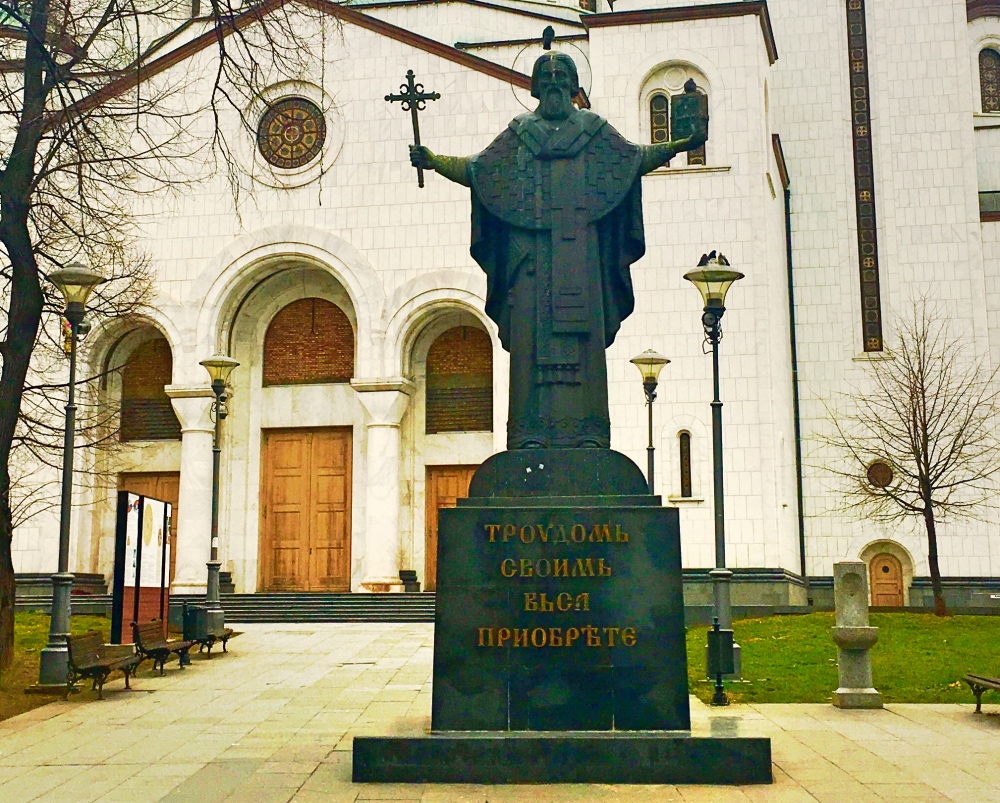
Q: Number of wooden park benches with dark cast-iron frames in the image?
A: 4